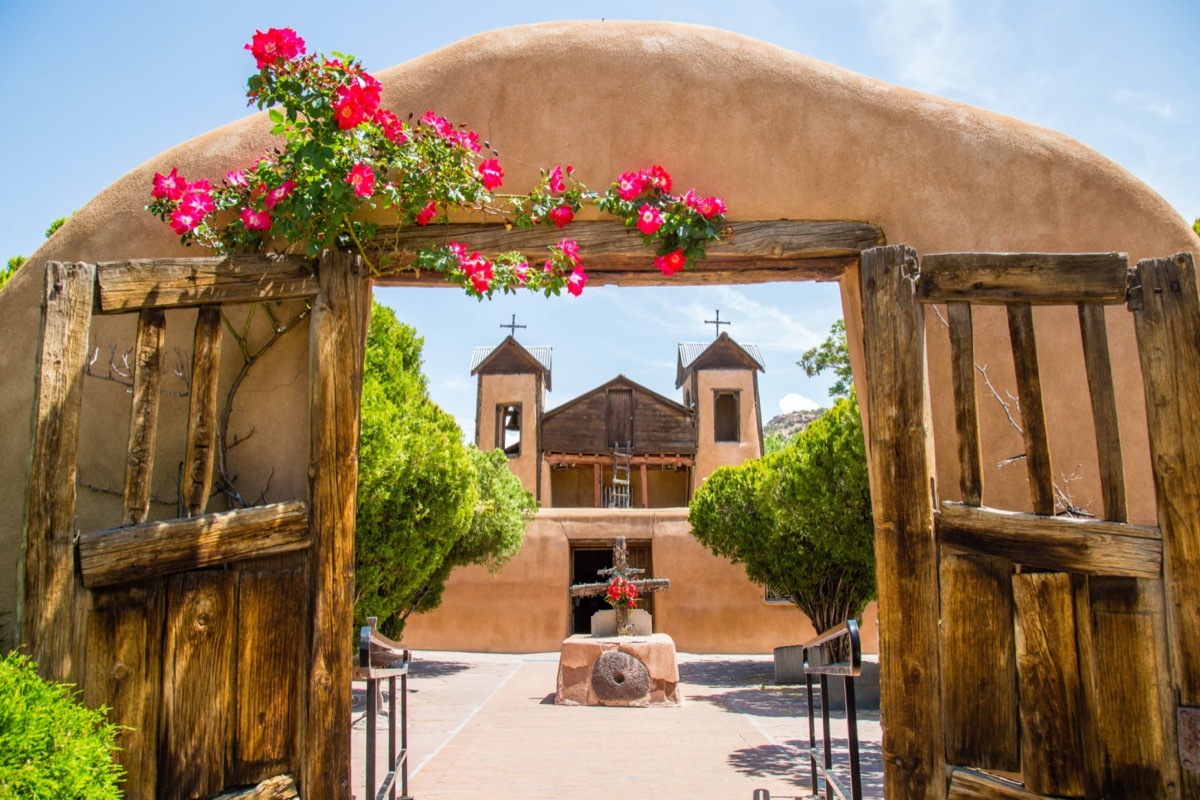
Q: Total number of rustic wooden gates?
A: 2